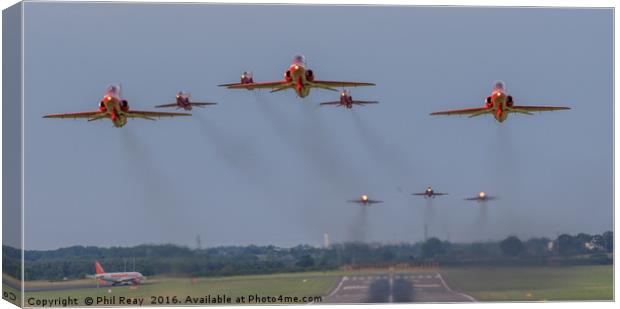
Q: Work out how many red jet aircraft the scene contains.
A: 9